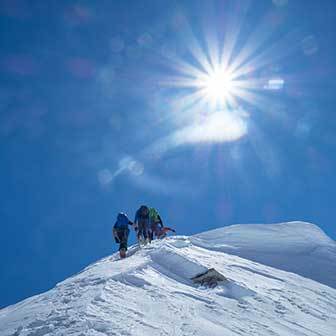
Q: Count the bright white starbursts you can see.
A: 1